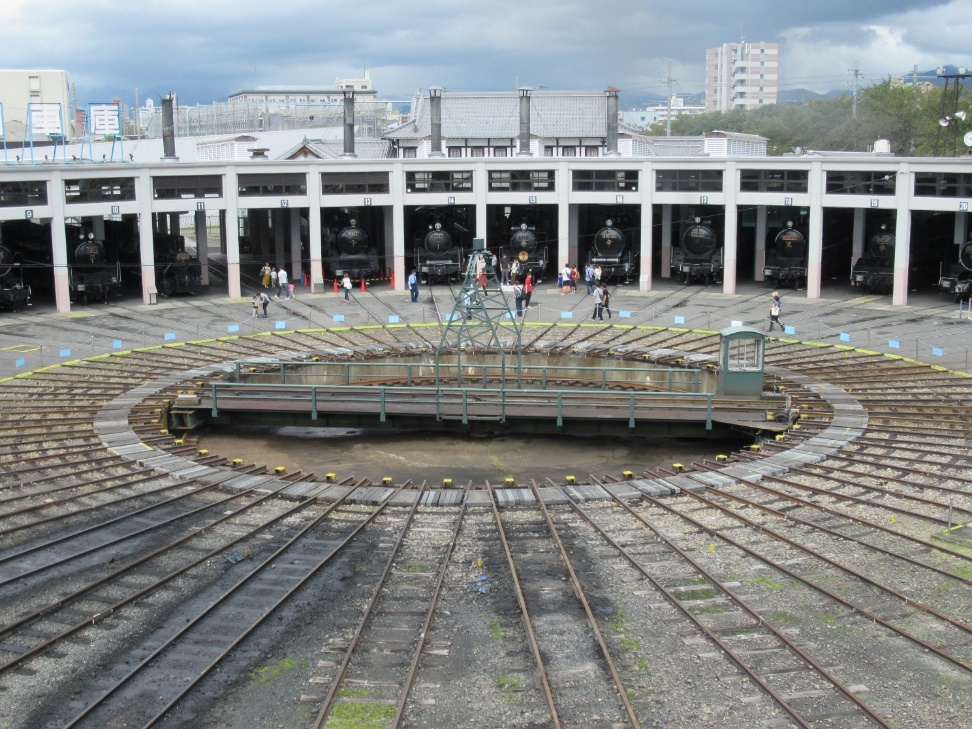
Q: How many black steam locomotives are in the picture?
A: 11